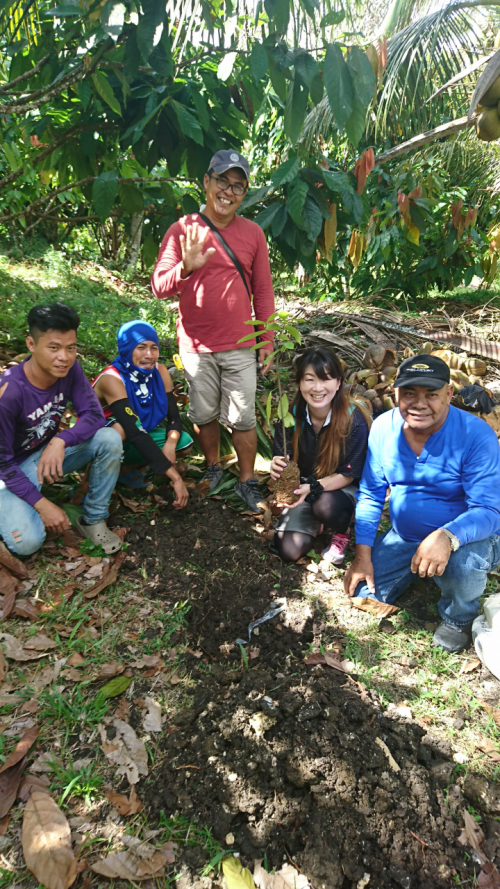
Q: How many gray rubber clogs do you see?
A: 1